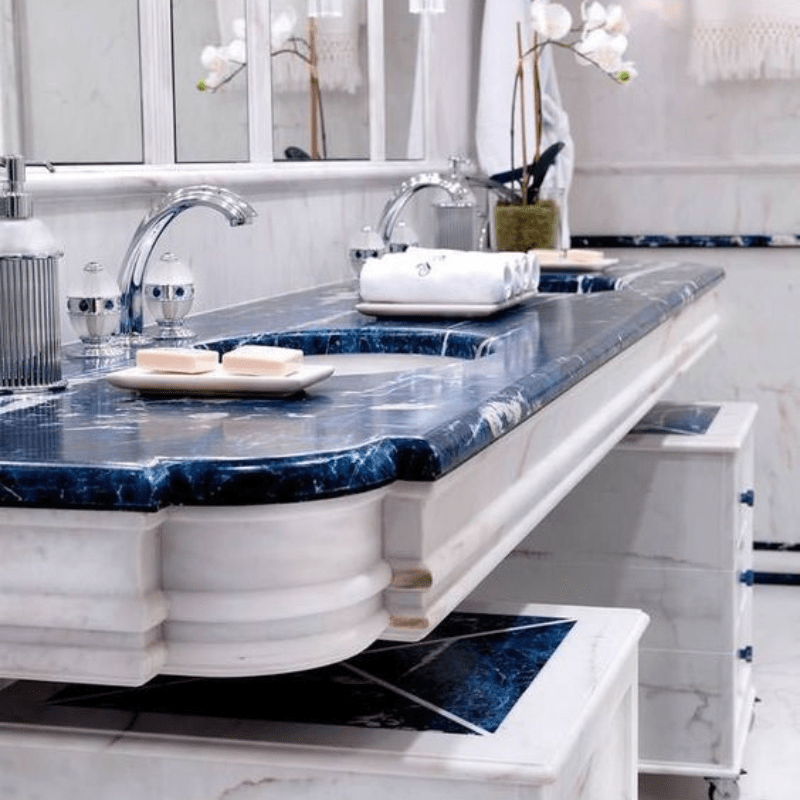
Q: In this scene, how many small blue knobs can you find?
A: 3